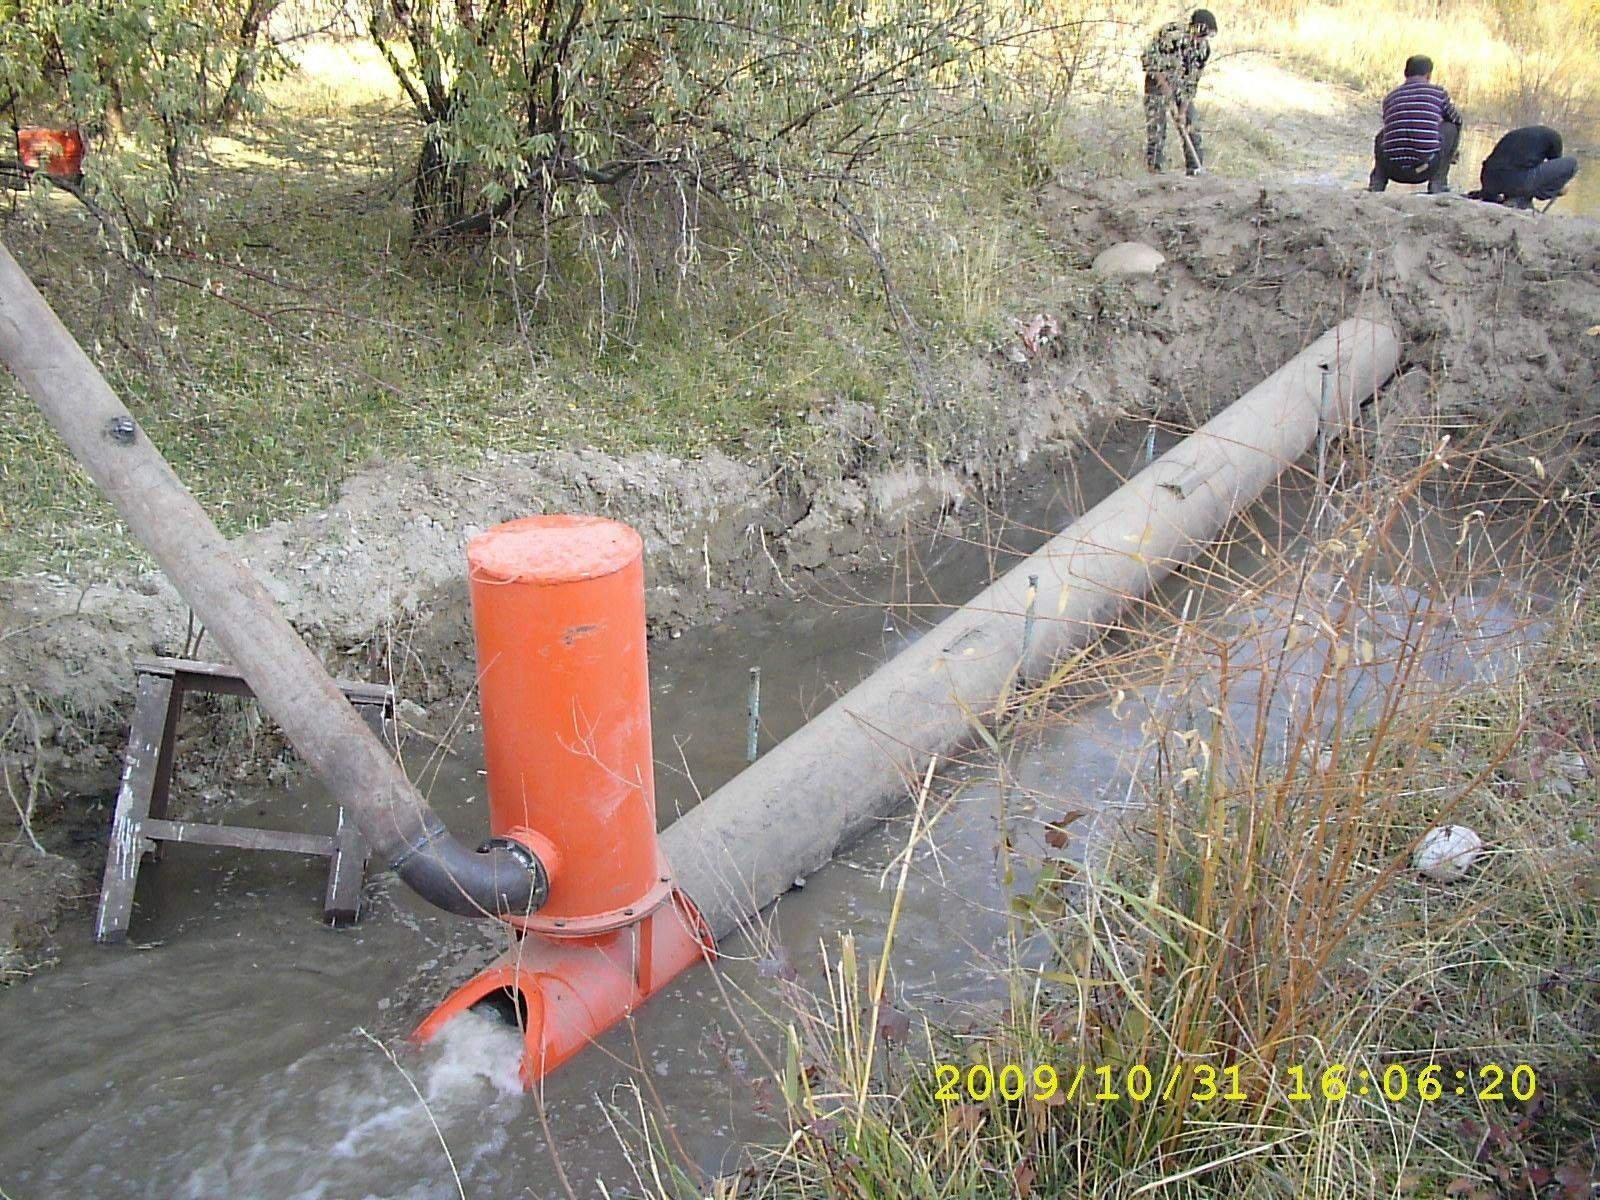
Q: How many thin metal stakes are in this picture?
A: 4